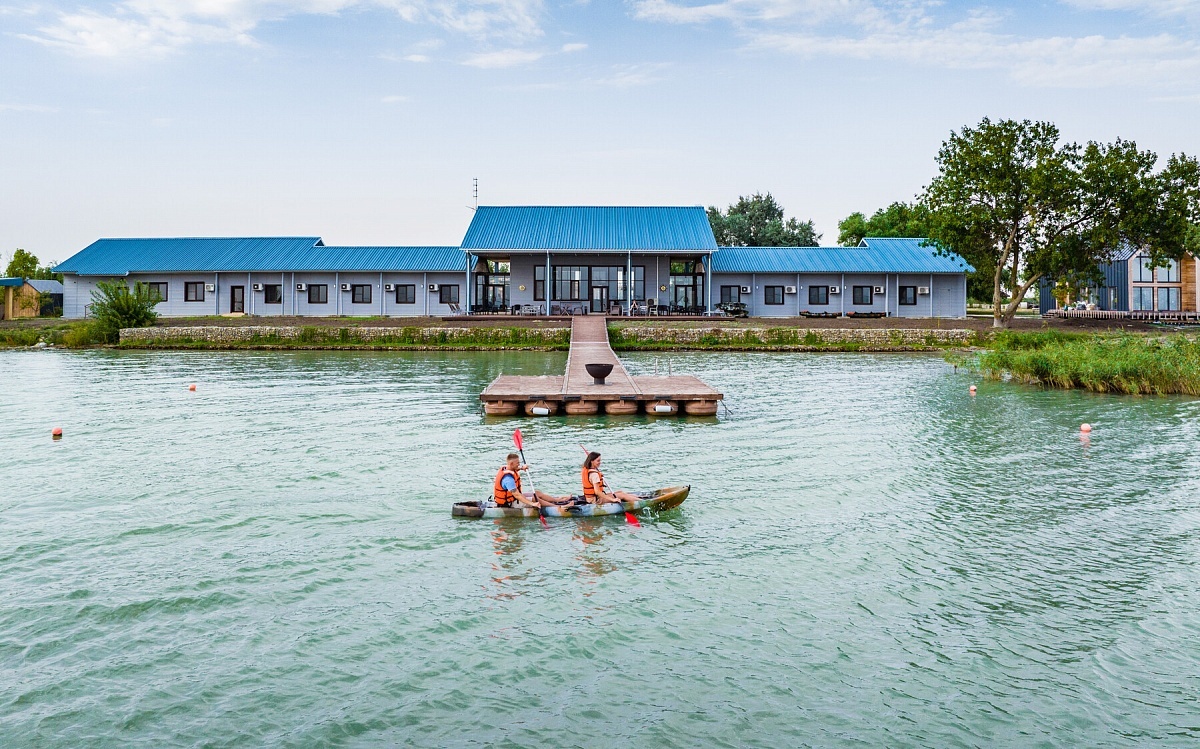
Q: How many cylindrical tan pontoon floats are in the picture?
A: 6